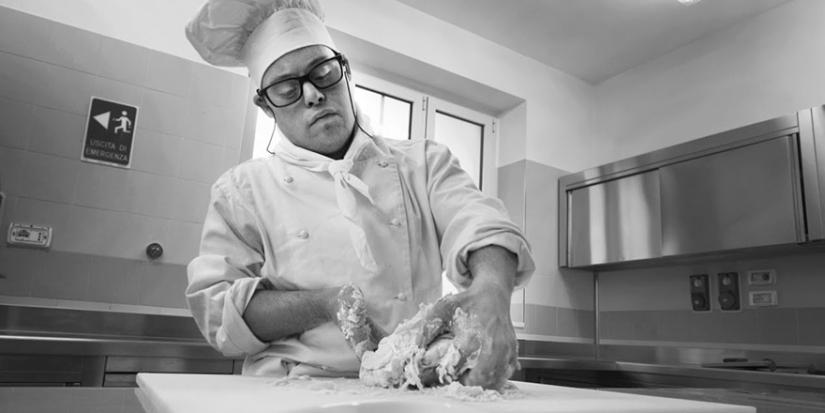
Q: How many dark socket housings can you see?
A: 2